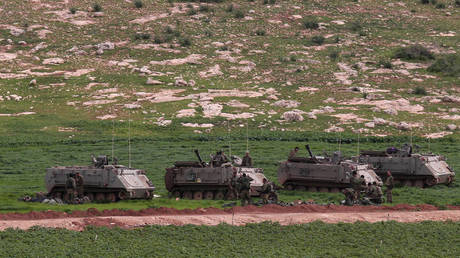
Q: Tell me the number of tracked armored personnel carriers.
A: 4